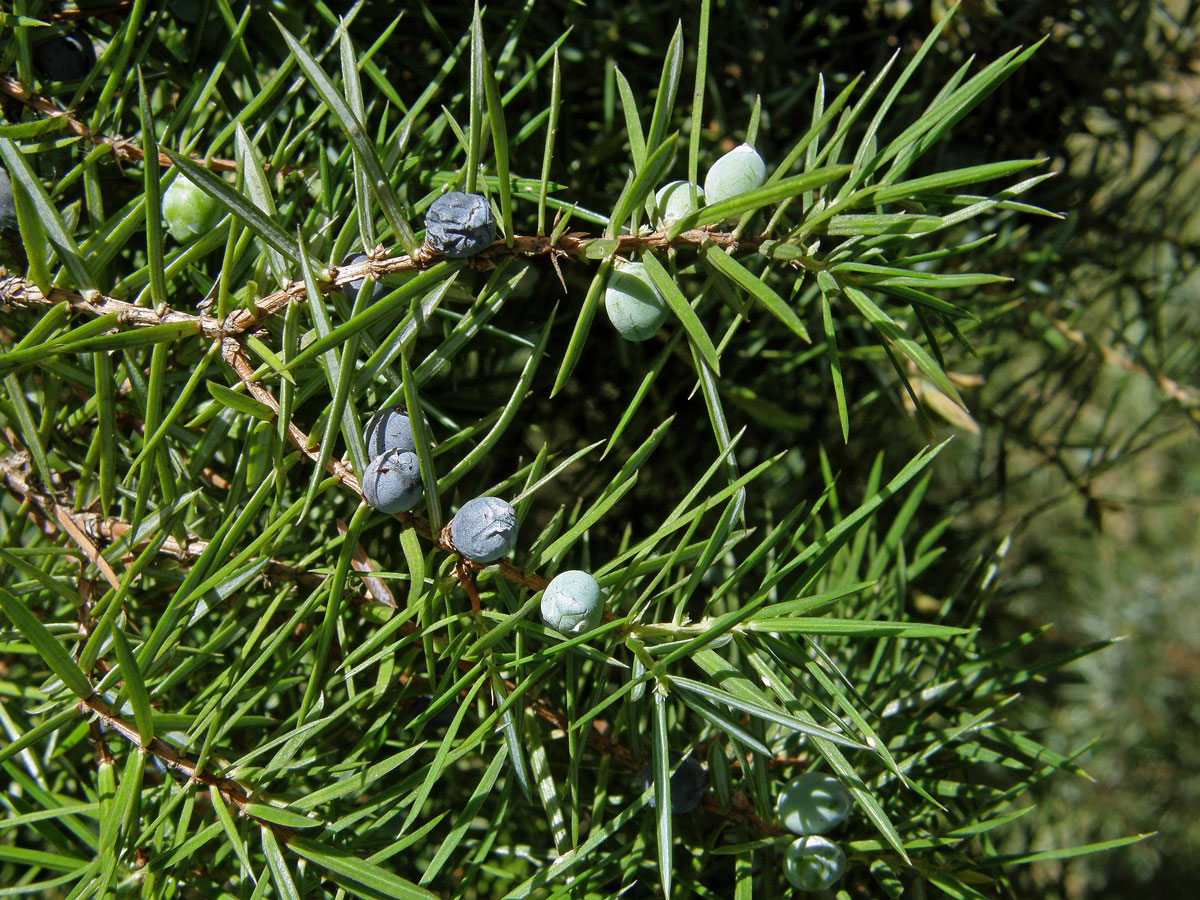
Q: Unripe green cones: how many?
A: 7